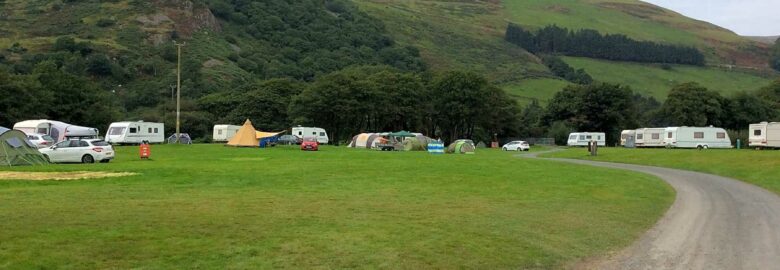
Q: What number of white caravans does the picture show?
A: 9